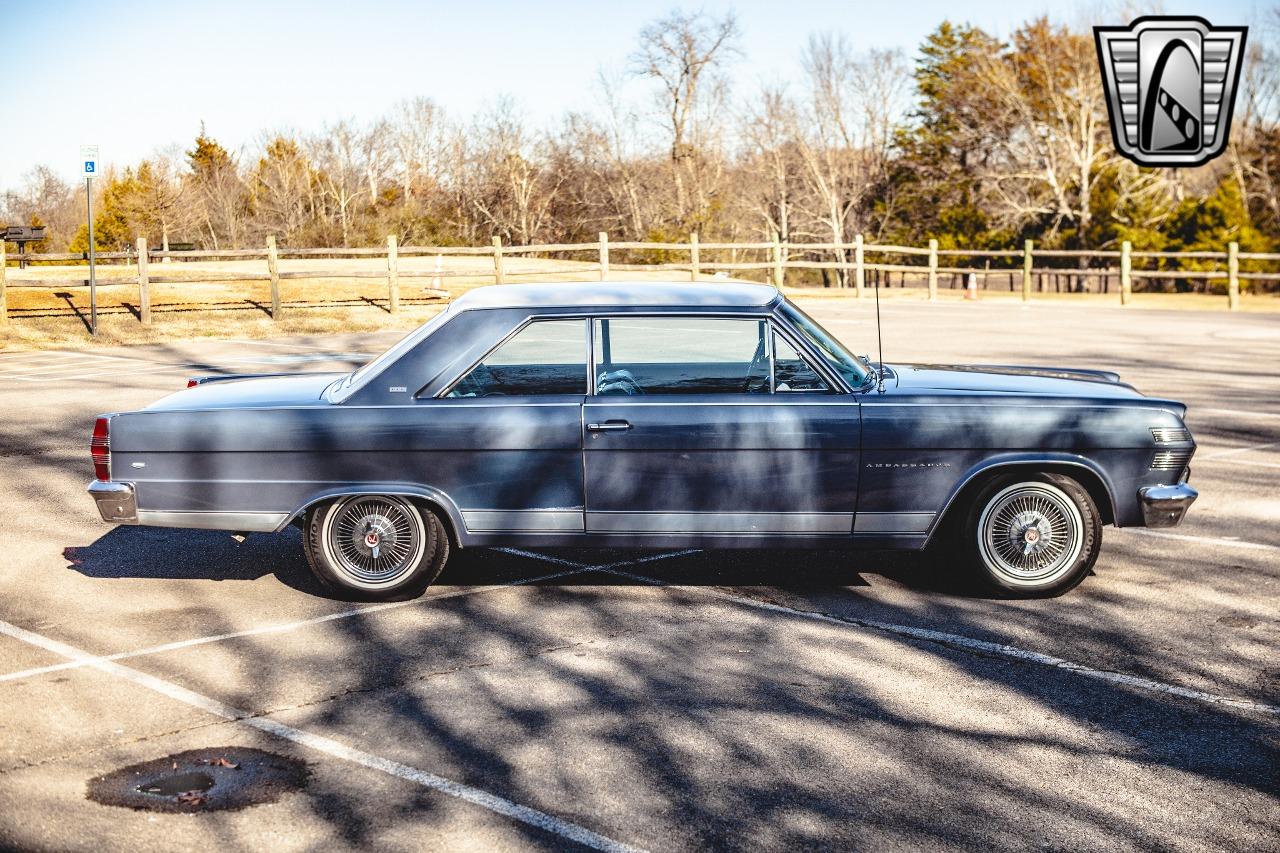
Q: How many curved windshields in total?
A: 1